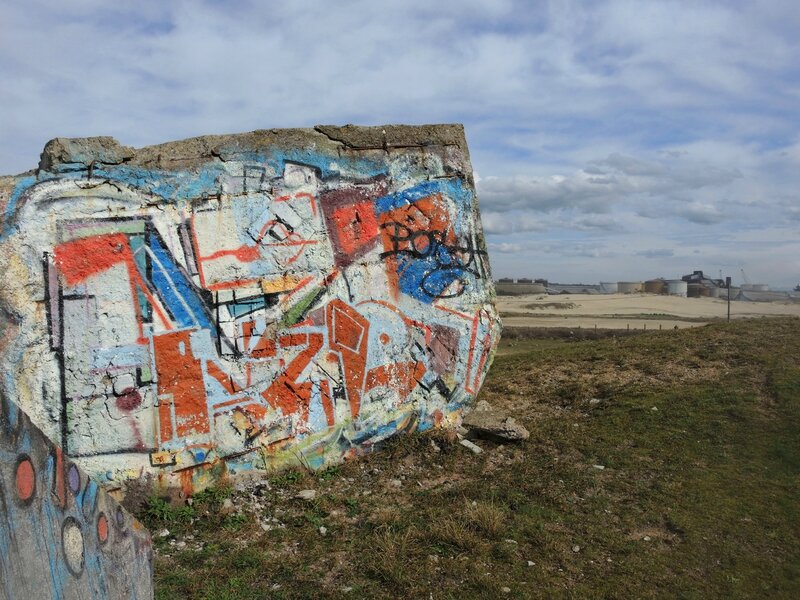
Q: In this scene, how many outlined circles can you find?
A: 5